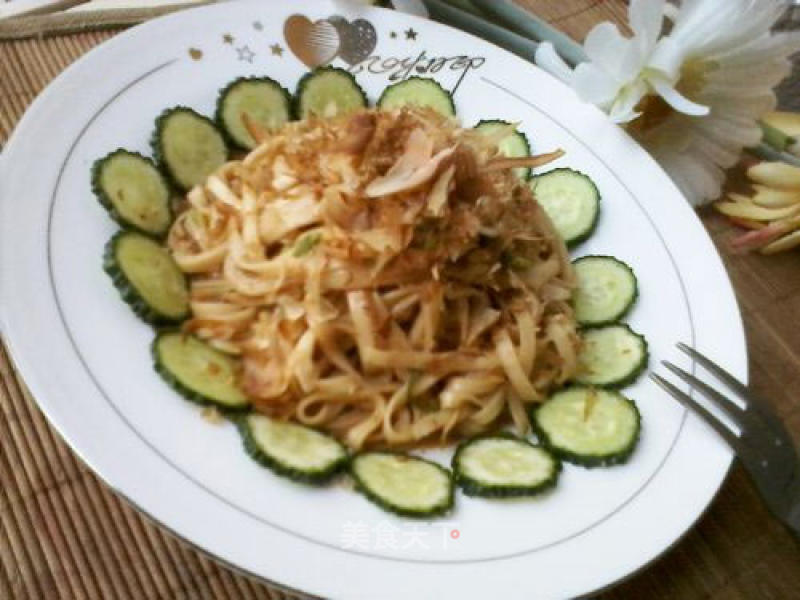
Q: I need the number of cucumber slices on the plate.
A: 15